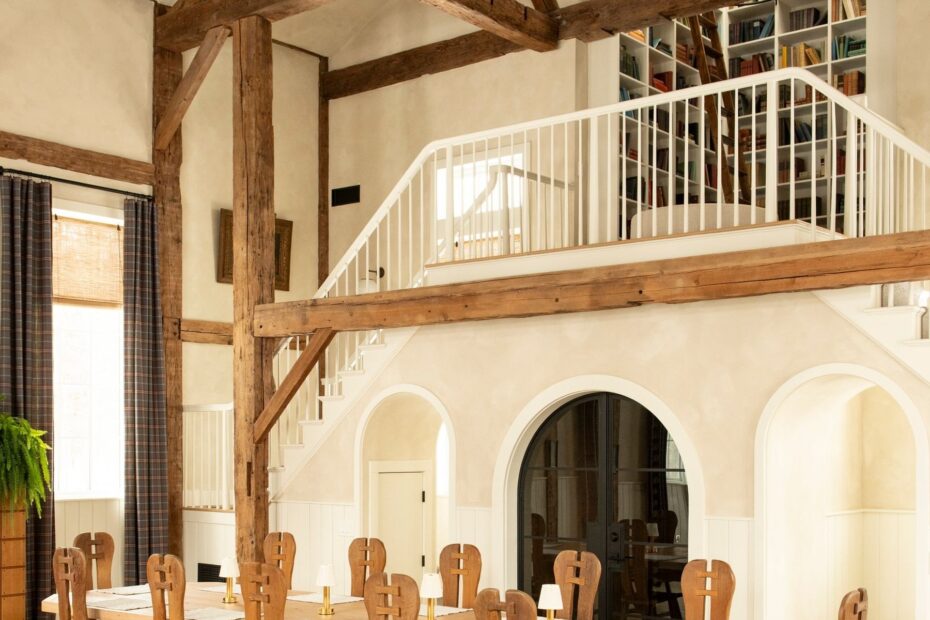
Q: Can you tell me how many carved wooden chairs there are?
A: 12